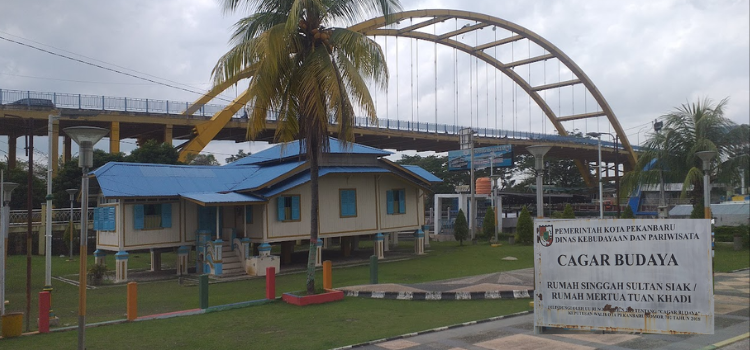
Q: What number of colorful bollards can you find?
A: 6